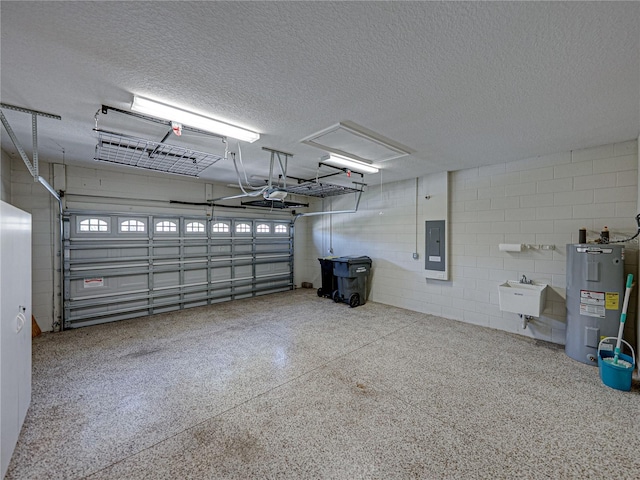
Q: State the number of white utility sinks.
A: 1